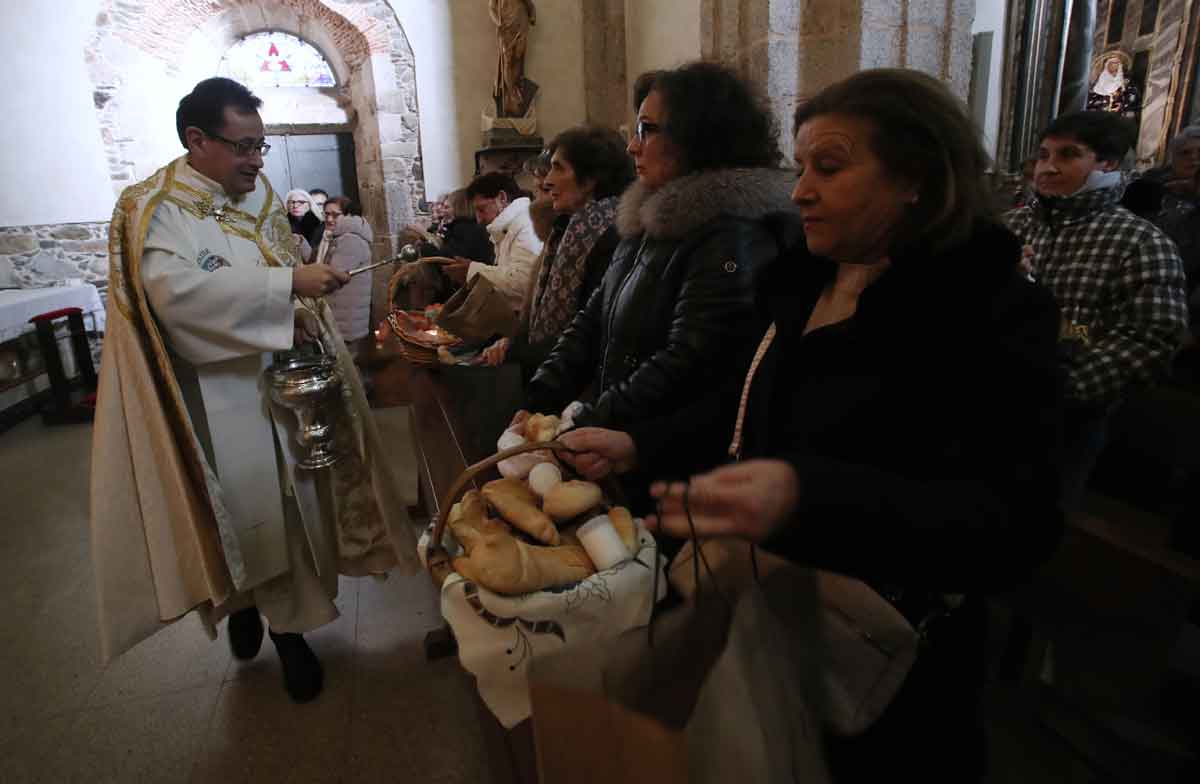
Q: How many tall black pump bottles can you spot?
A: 0